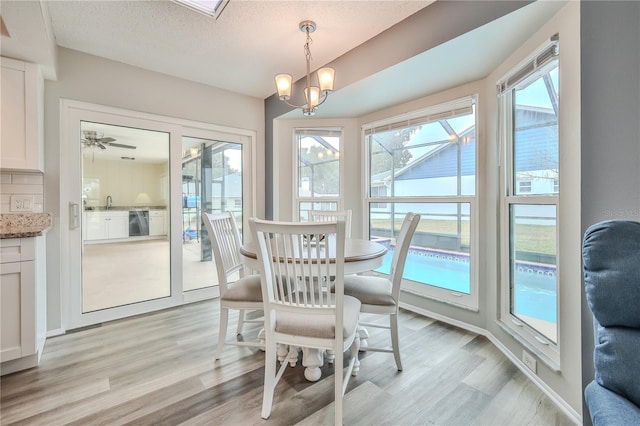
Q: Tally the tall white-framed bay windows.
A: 3